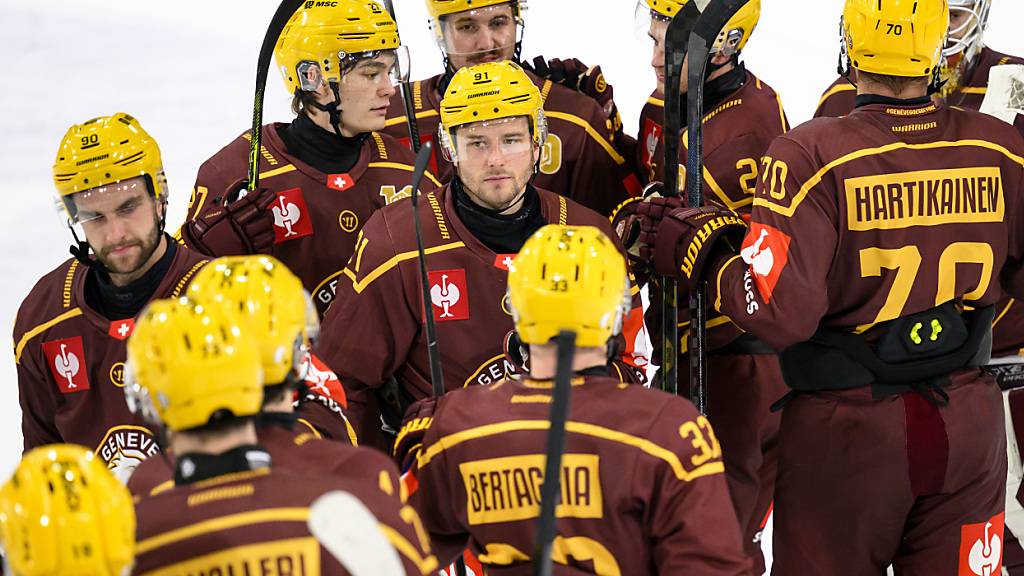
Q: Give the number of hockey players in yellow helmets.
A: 10